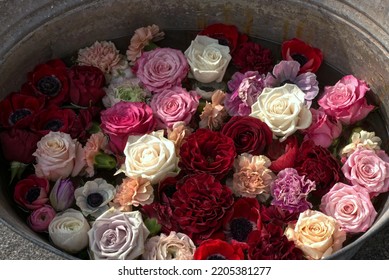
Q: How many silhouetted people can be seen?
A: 0